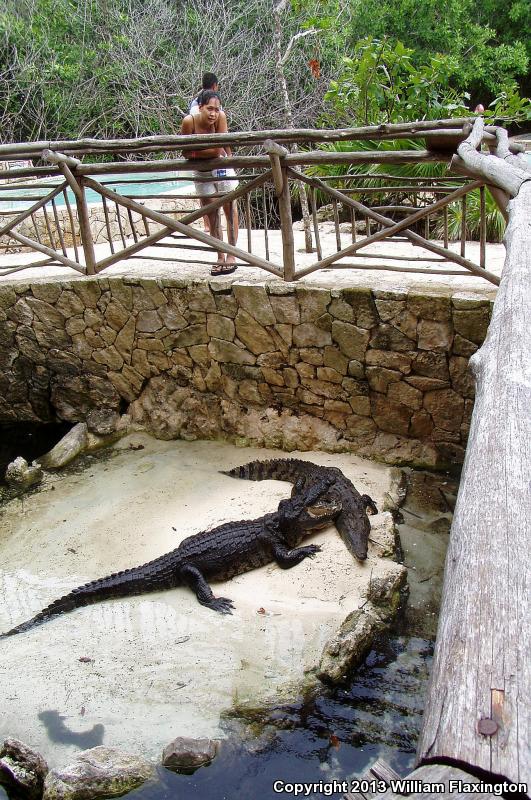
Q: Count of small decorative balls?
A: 0